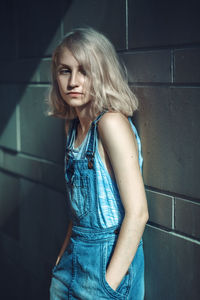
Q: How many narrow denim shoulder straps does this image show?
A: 2